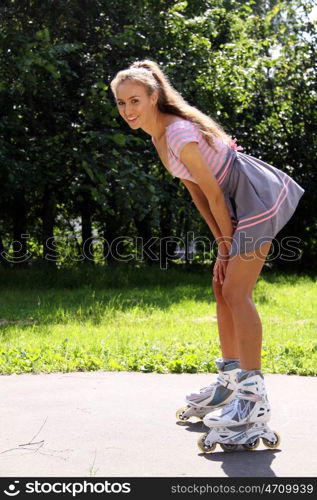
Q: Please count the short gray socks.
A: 2